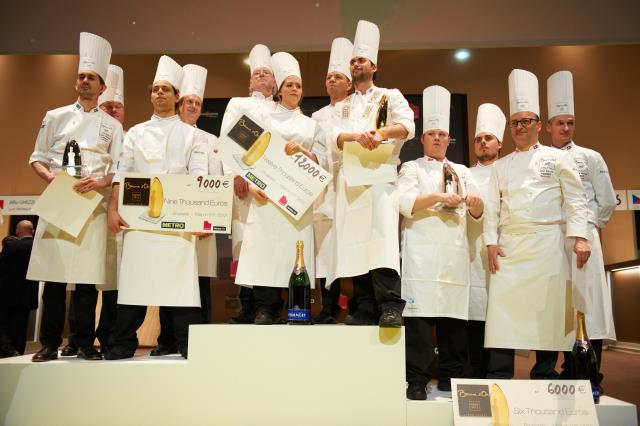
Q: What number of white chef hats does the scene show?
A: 12